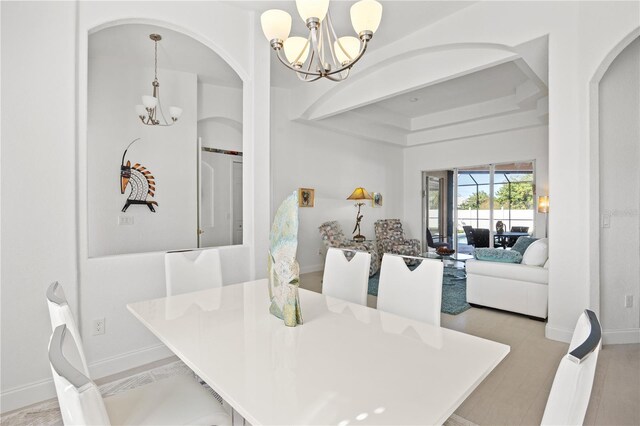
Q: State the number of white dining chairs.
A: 6